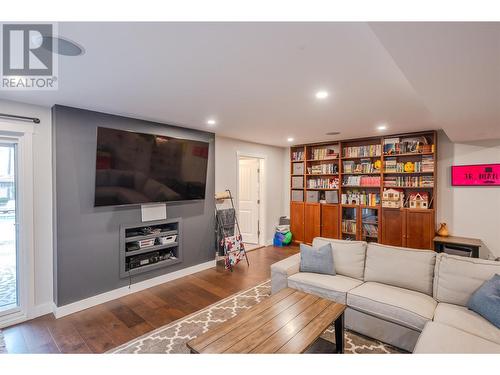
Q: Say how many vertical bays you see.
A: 4